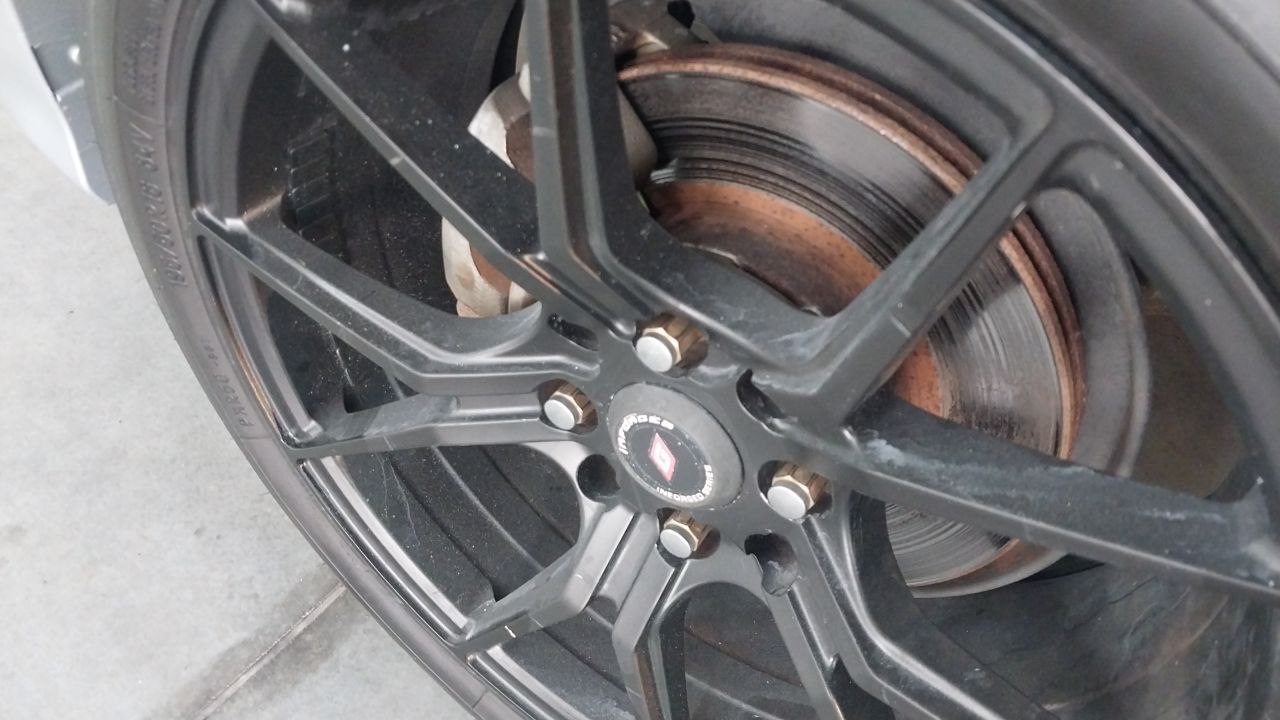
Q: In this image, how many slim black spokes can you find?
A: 10